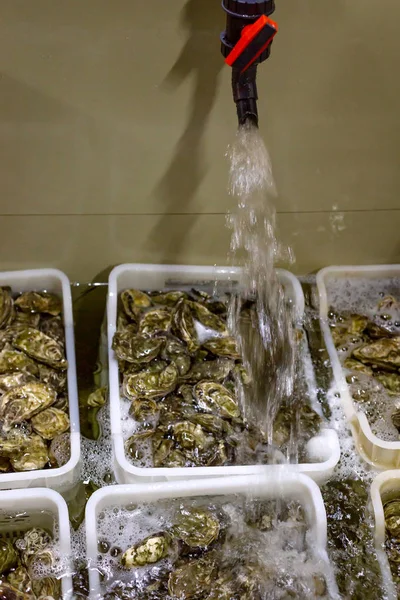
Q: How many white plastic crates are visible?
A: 6